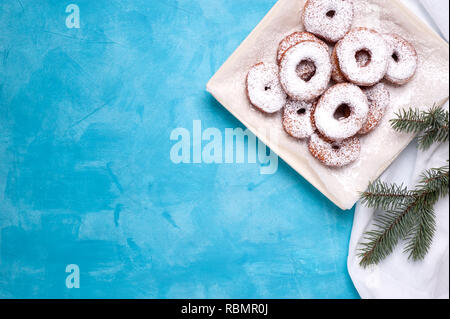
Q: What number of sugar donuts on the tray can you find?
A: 11